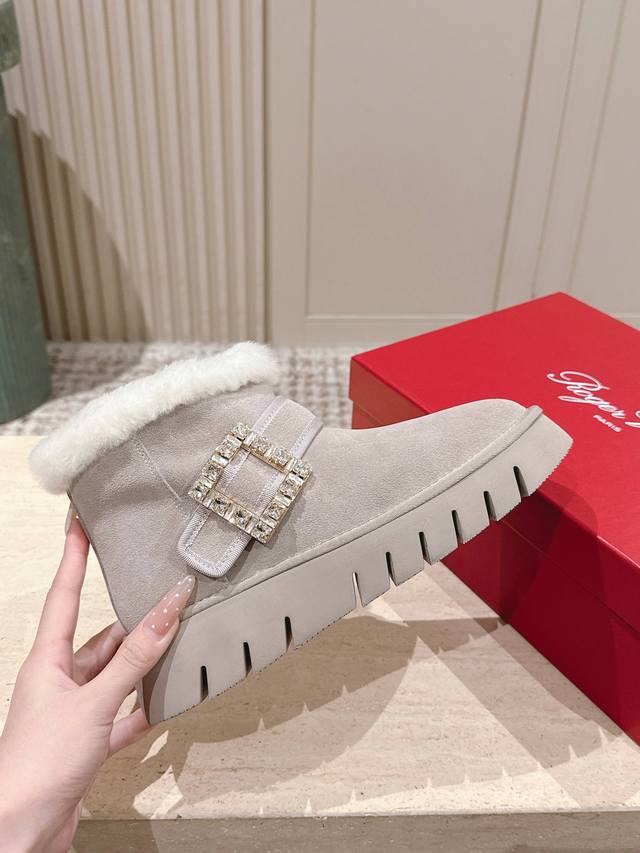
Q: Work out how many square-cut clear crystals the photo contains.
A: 12